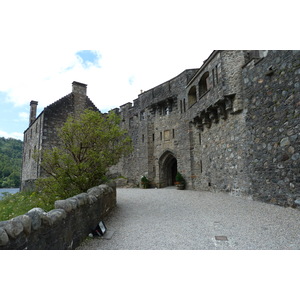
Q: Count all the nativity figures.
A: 0